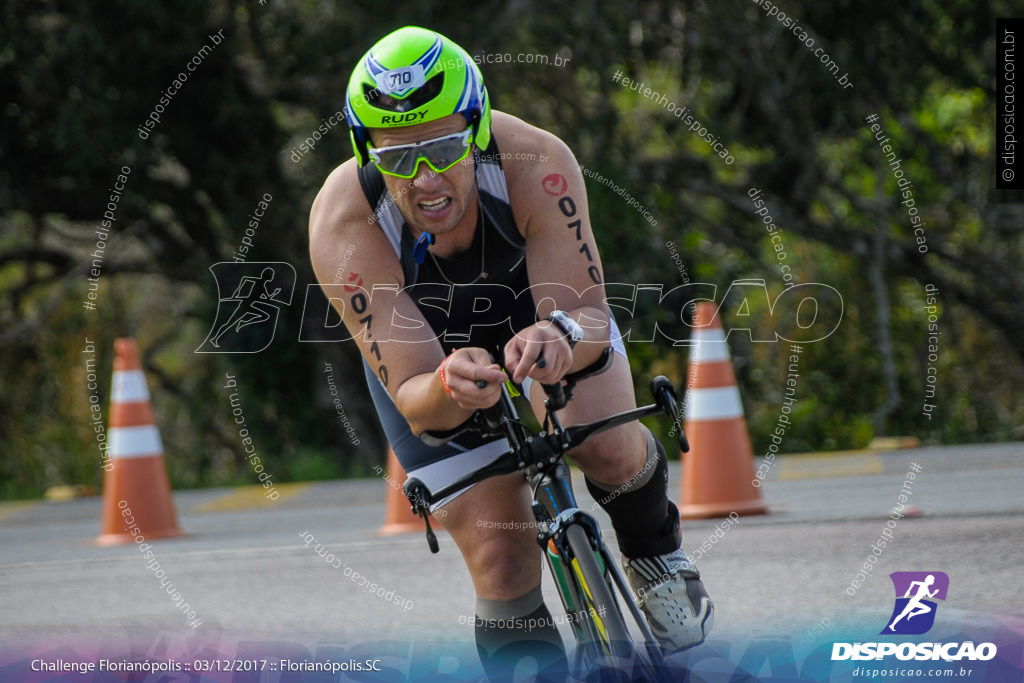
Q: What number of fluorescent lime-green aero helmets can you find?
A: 1